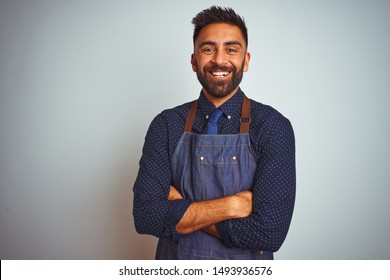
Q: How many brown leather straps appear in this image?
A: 2